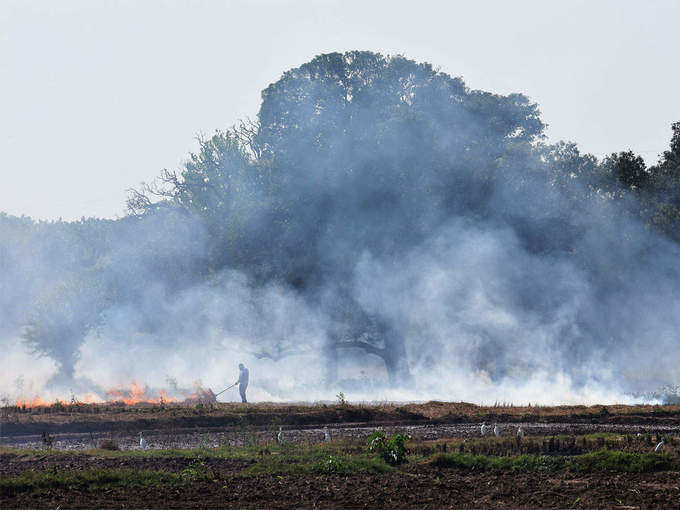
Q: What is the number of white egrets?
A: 7